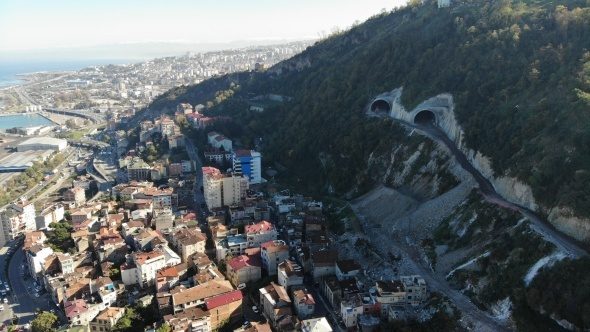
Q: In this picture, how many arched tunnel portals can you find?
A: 2